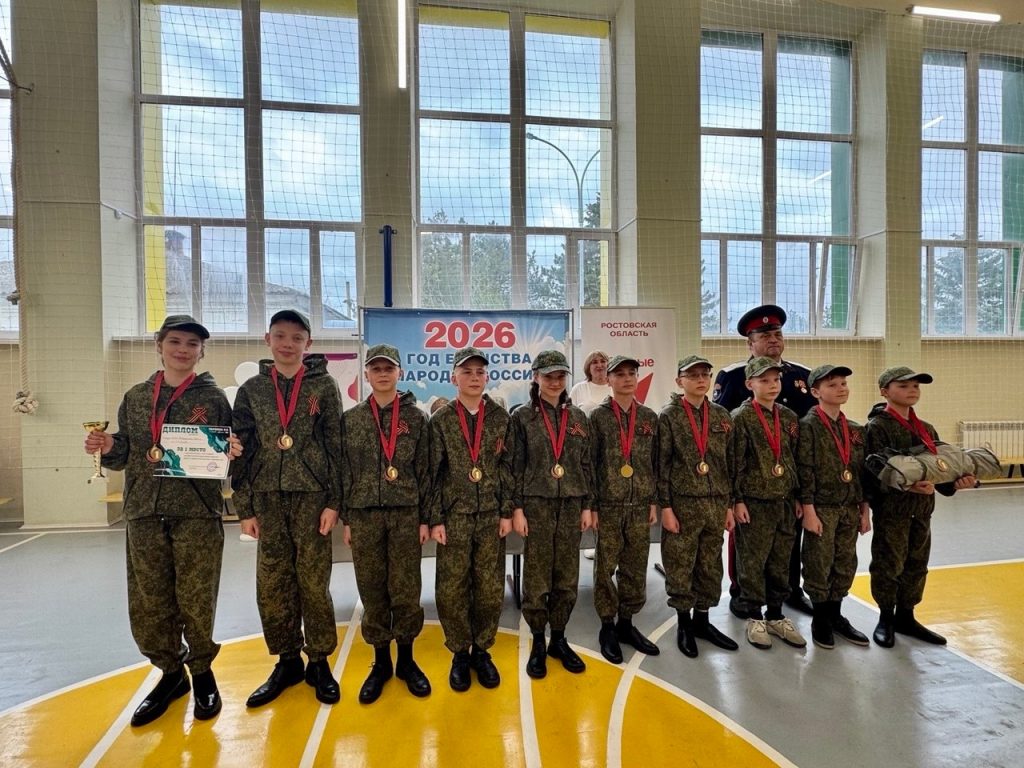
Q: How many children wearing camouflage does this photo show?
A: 10